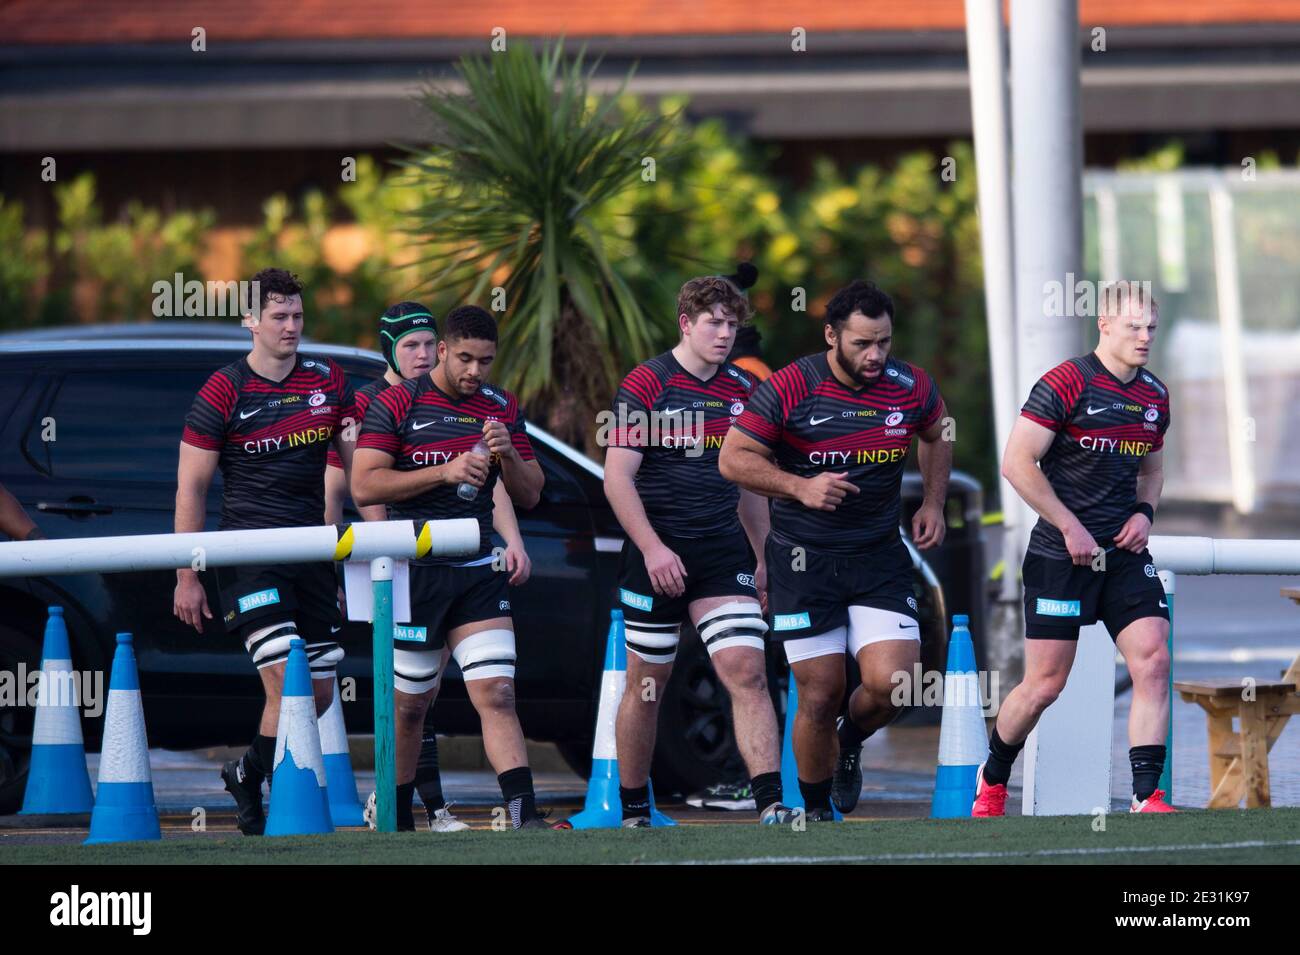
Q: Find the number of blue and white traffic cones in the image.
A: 7